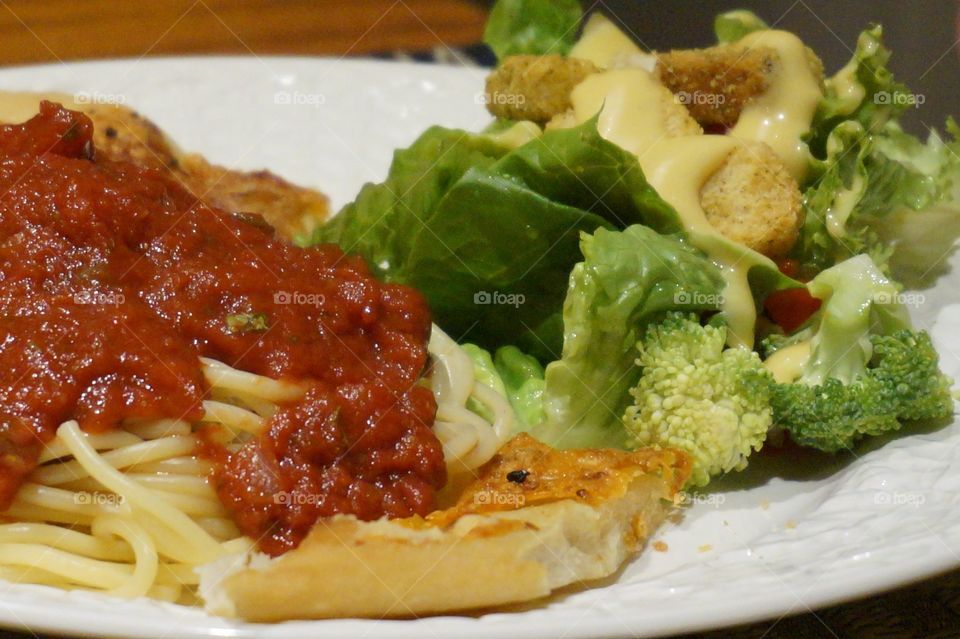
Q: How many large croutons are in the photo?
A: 4